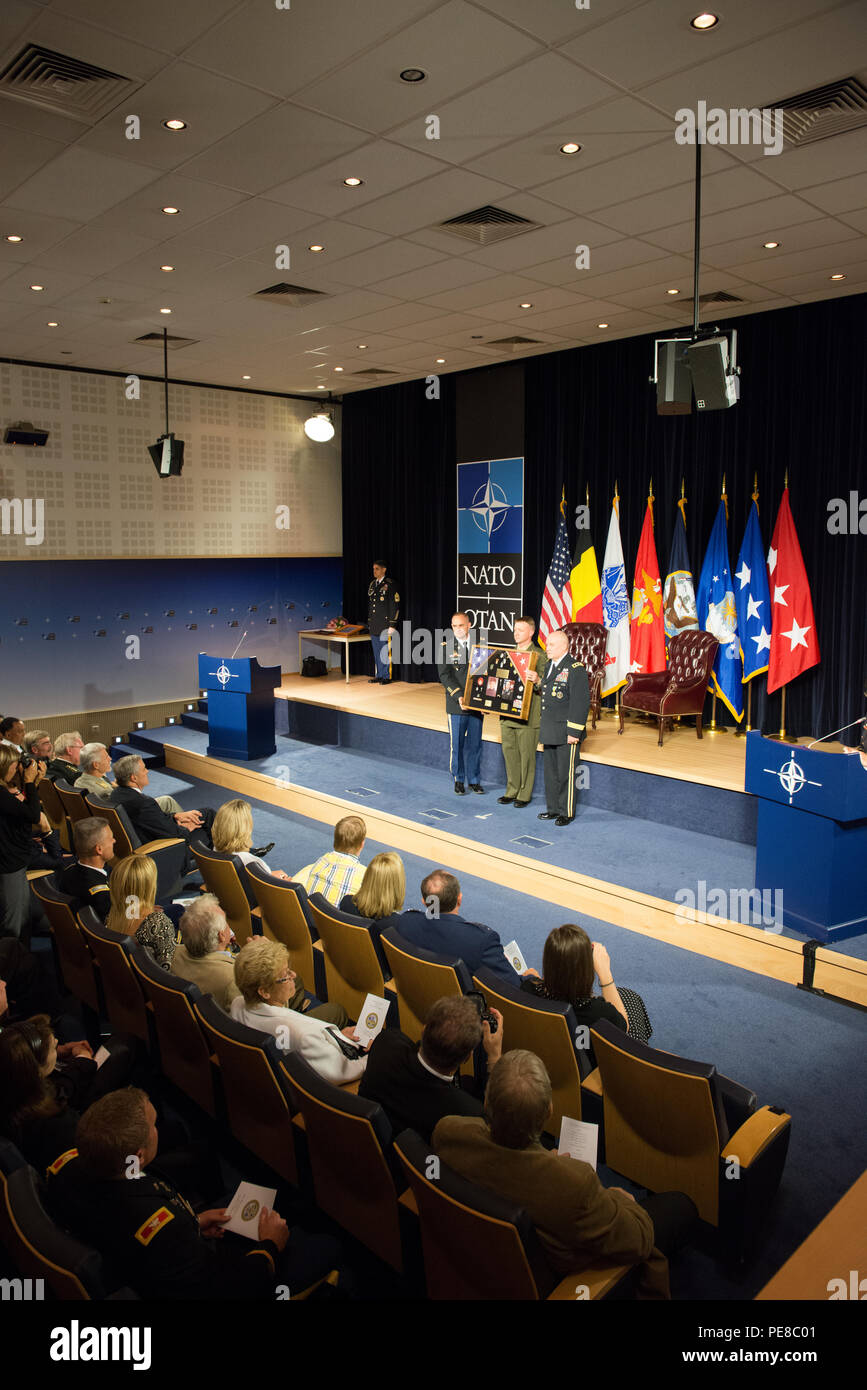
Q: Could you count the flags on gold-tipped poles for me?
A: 8